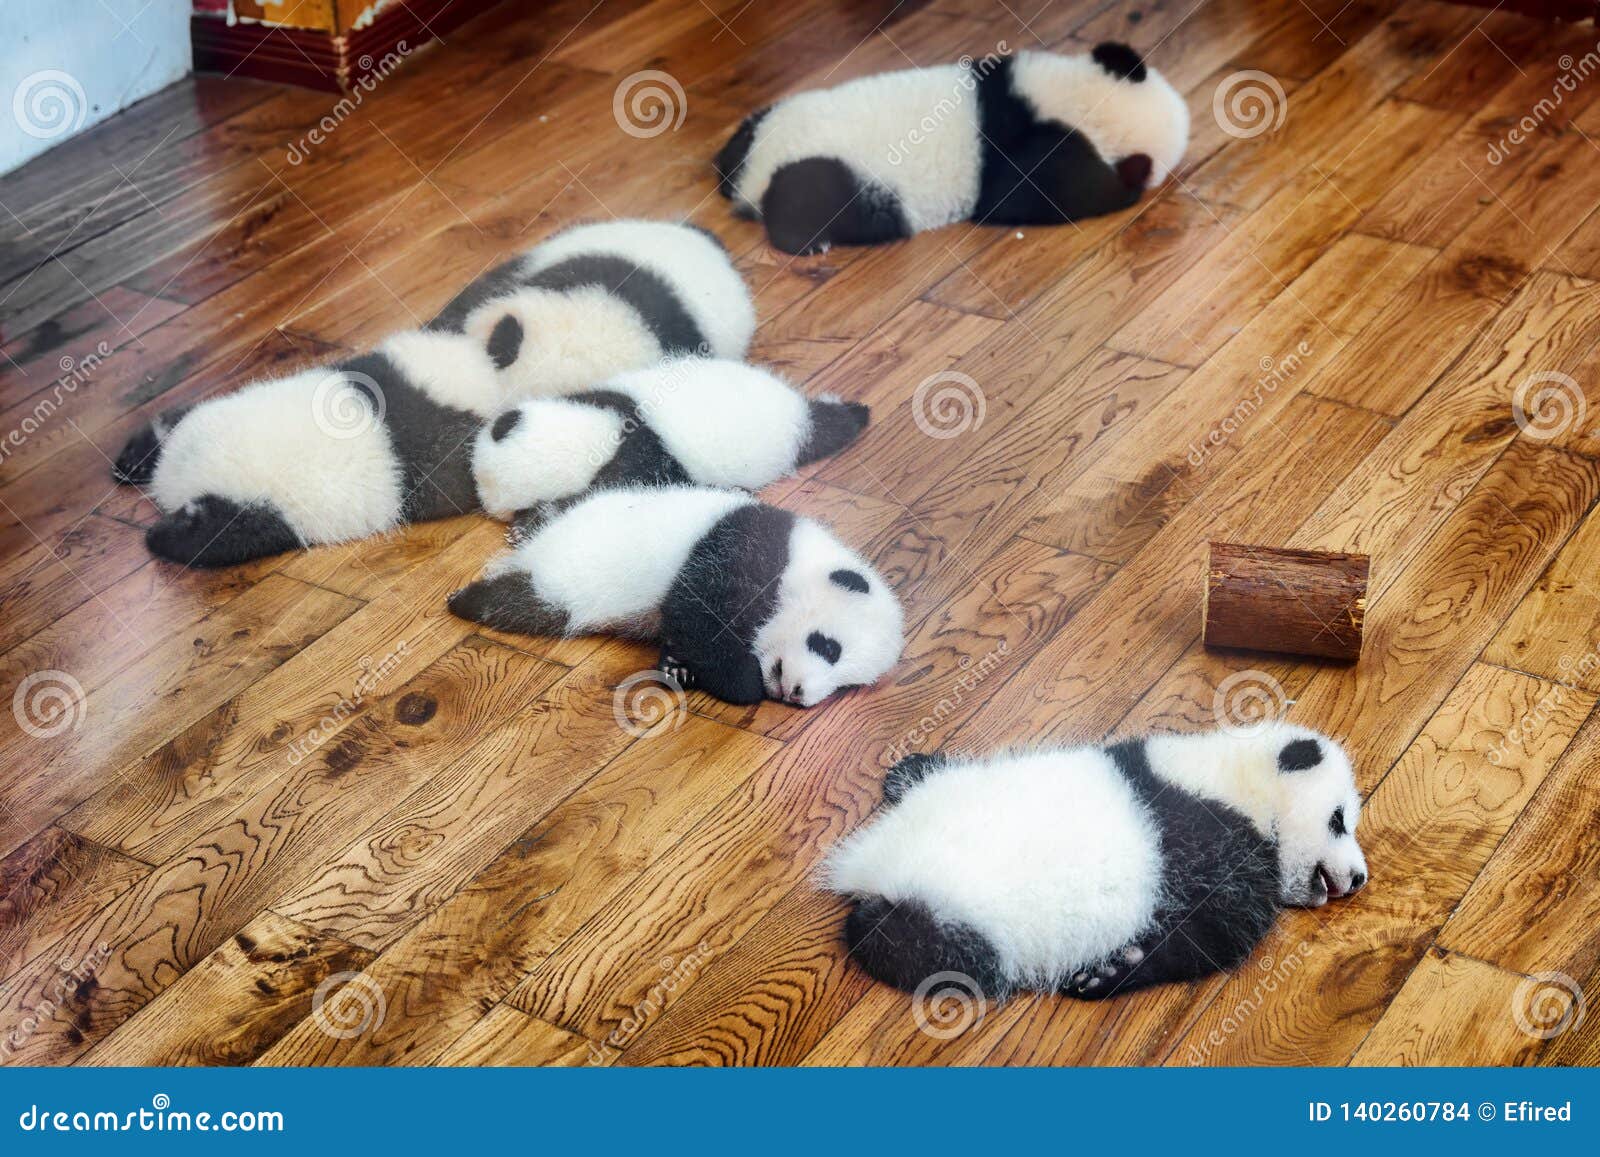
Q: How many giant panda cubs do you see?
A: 6